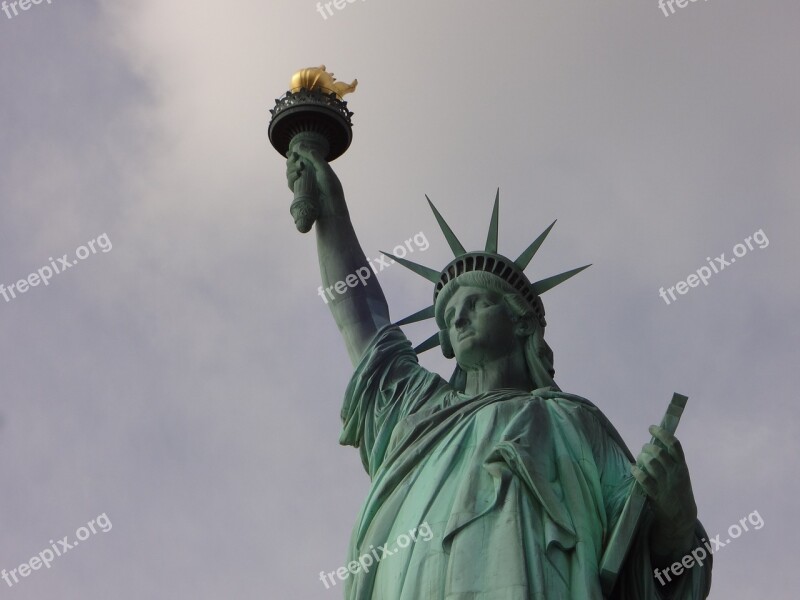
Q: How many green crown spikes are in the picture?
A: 7